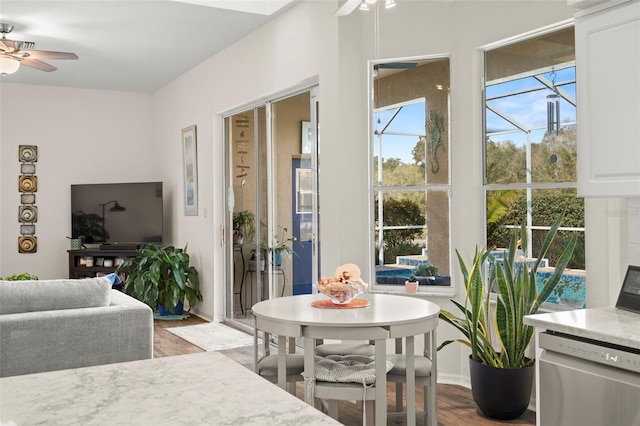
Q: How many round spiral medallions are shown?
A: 4